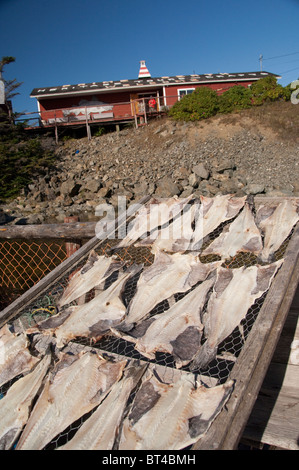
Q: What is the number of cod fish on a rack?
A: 15